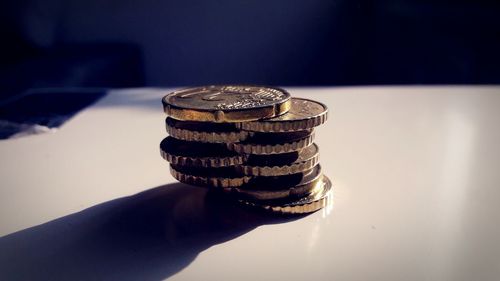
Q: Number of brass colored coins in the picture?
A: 9